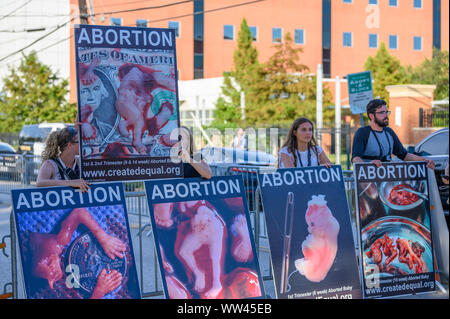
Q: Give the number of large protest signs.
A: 5